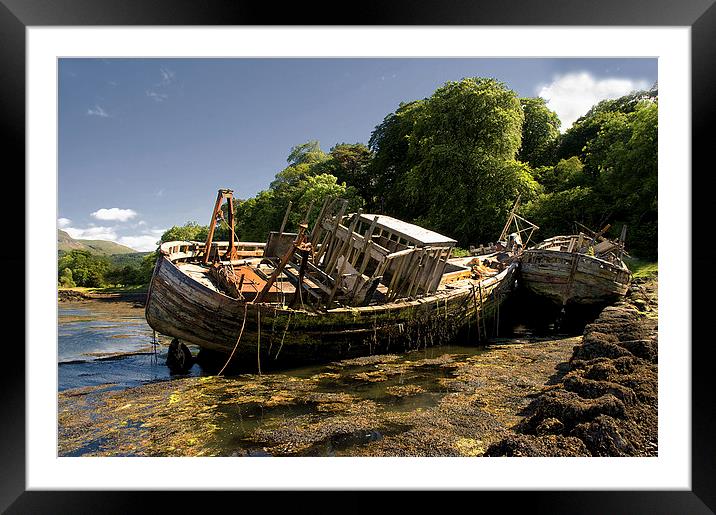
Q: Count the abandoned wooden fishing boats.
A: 2